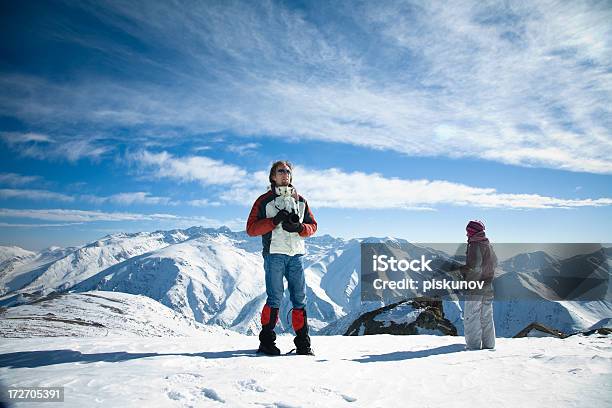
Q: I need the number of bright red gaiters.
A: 2